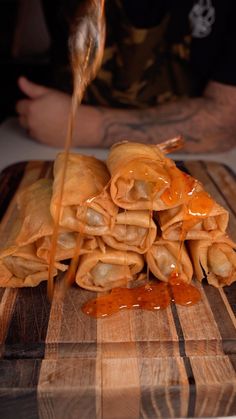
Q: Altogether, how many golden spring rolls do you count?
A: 9